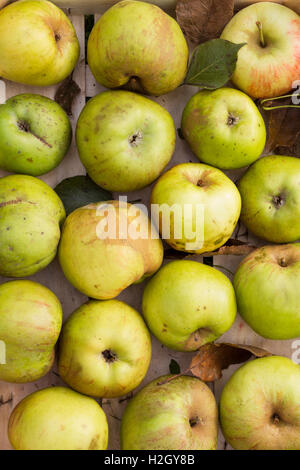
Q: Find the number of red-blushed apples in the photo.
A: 1